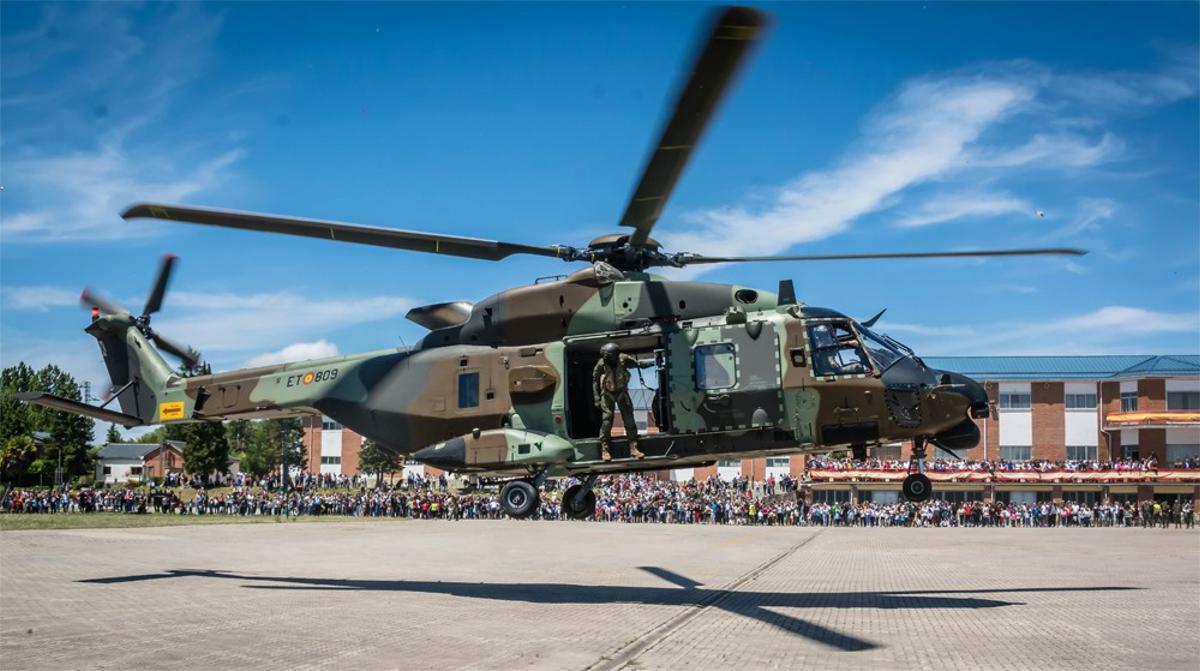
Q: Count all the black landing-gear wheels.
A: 3